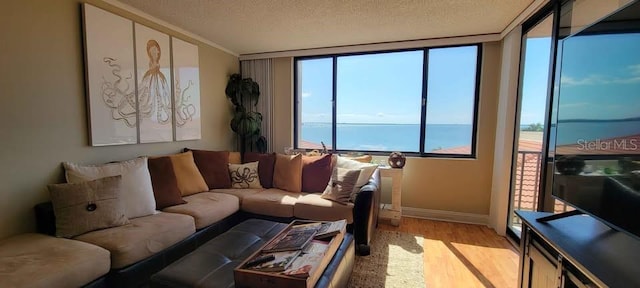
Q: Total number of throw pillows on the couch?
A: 12